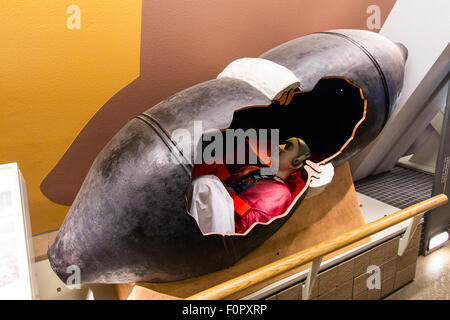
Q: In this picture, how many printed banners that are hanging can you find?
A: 0